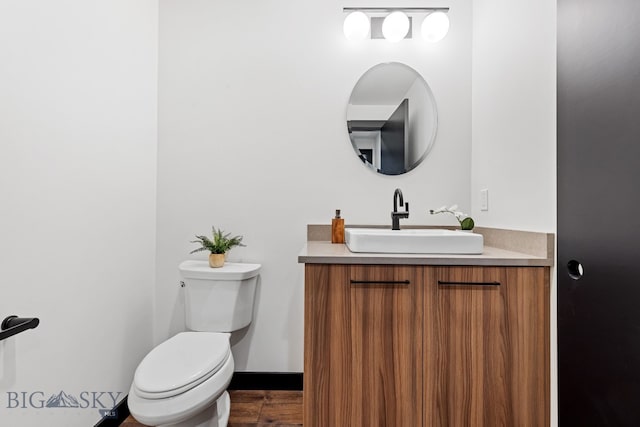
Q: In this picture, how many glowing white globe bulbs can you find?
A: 3